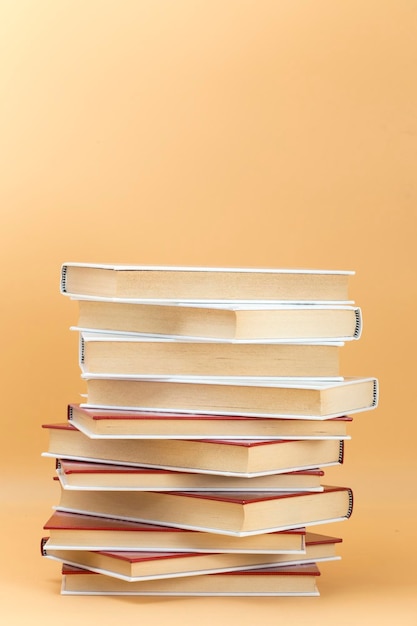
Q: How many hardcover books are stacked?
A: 11